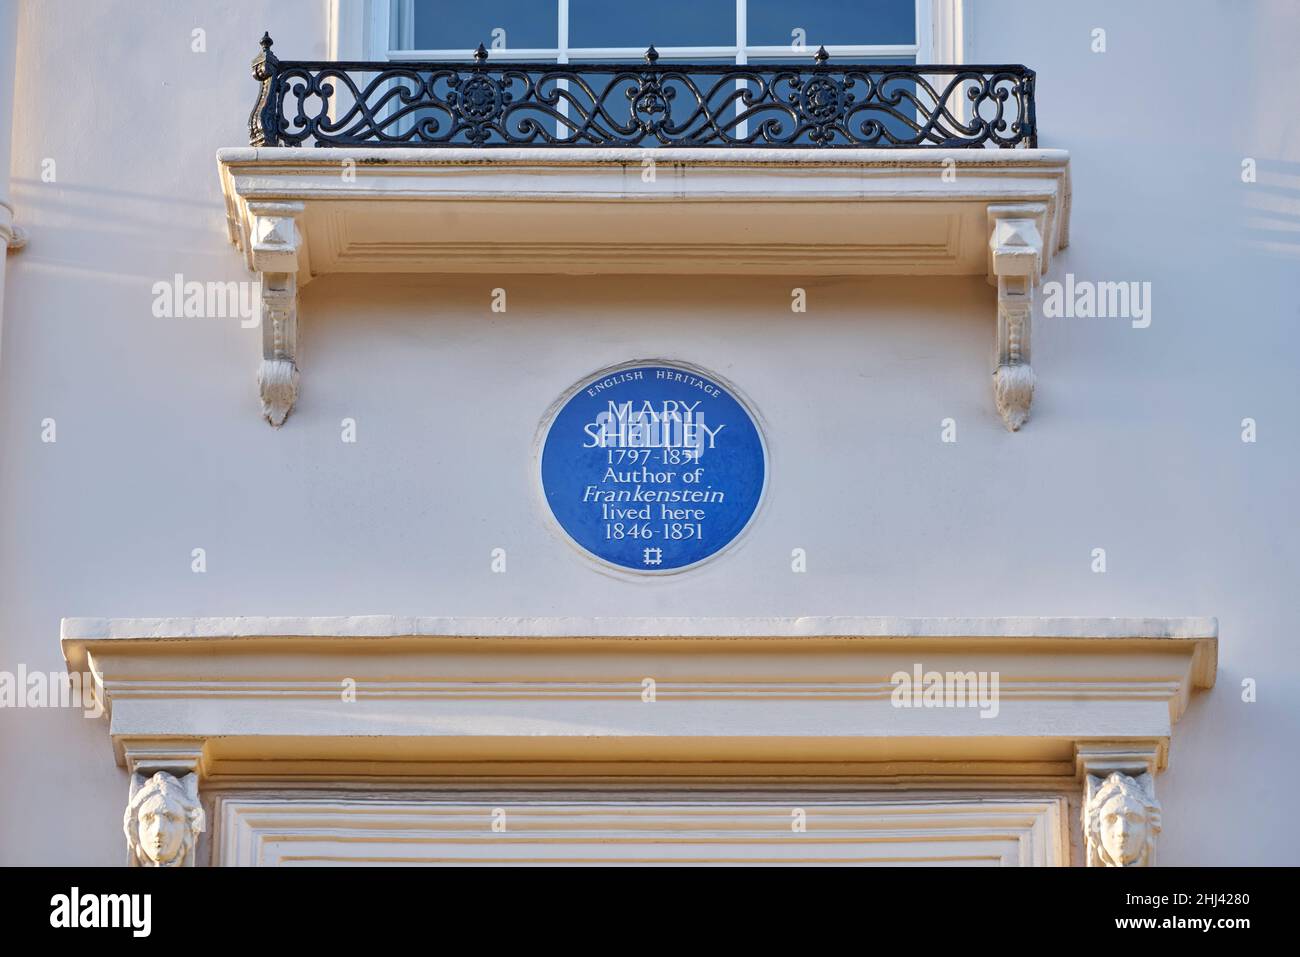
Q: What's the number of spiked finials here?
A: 4